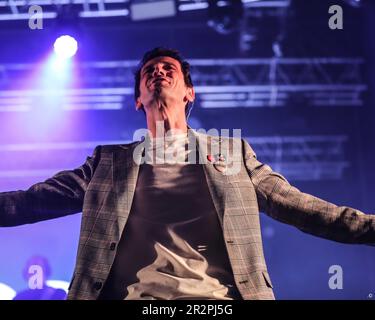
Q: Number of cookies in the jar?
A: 0